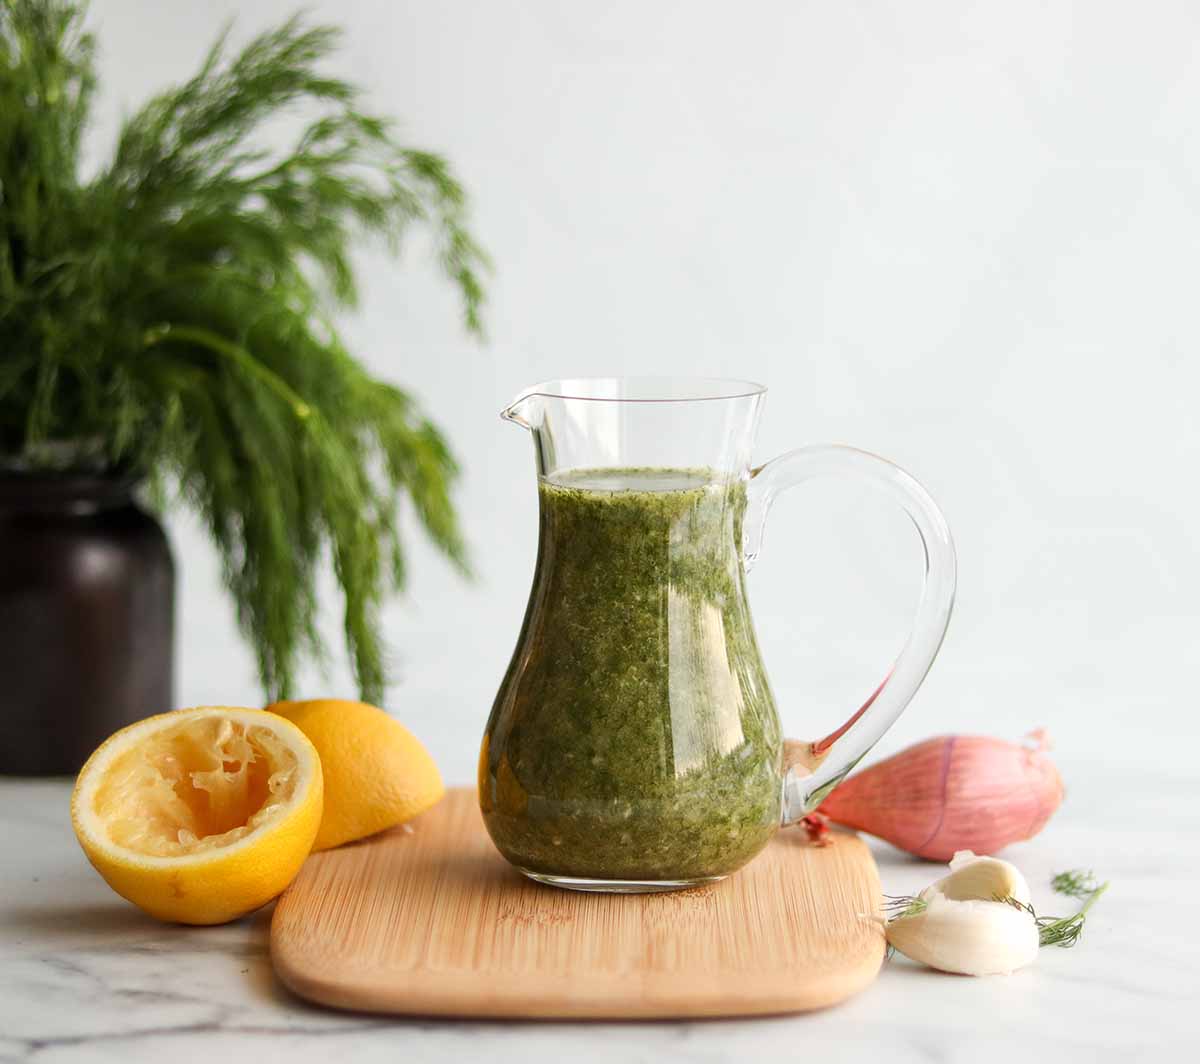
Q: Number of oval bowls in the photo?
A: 0